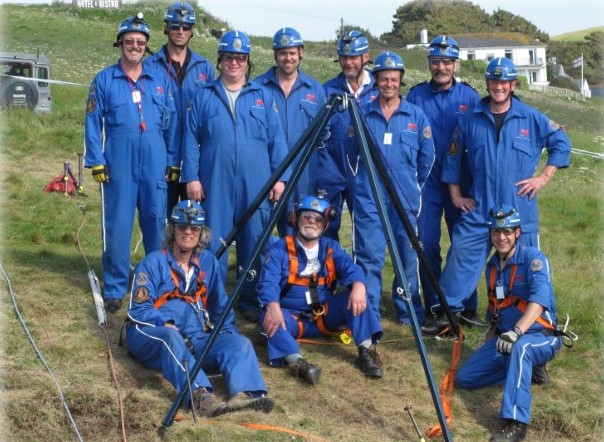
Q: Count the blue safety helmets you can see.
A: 11